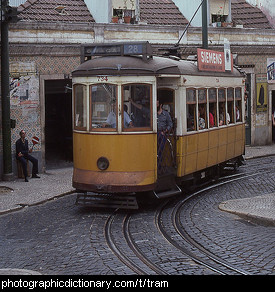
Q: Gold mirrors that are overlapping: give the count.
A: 0